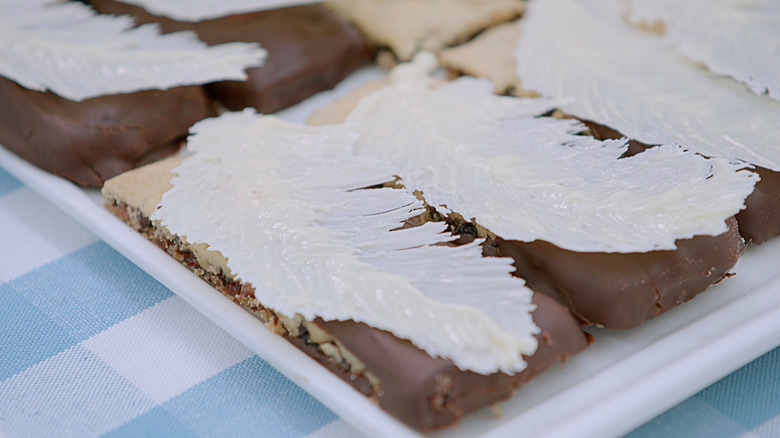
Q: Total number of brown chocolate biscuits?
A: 5